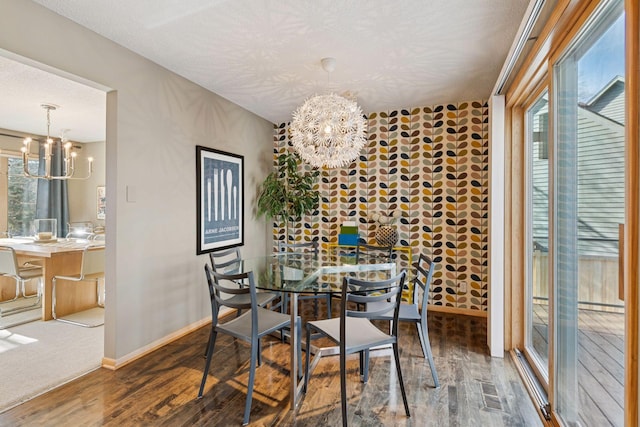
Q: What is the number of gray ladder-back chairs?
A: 6